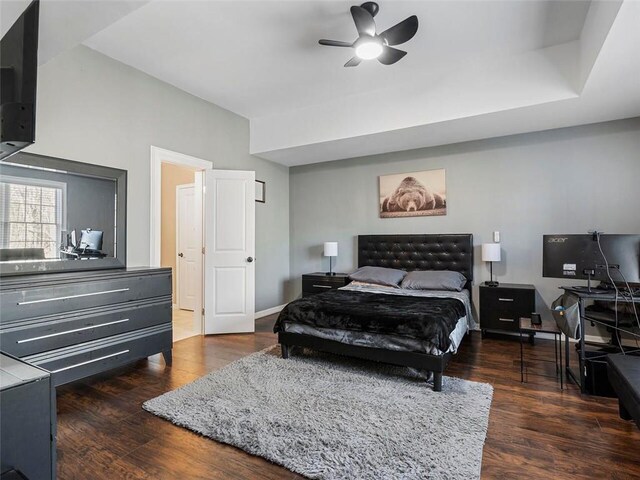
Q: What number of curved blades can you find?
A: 5